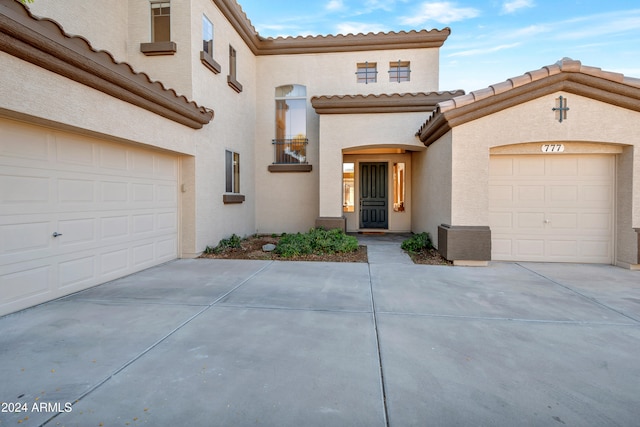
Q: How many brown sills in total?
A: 5